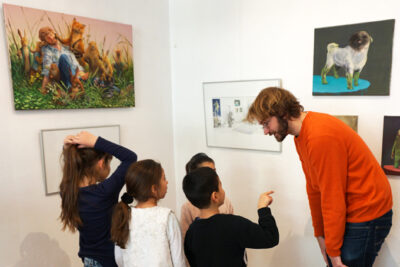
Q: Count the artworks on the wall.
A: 6